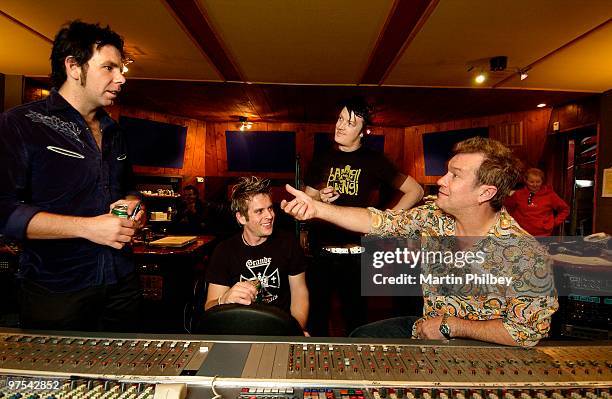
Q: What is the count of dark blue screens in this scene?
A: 4